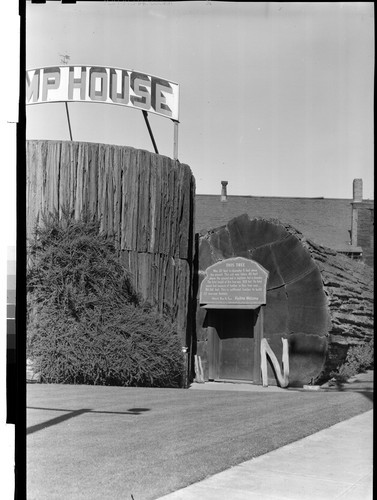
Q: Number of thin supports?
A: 3